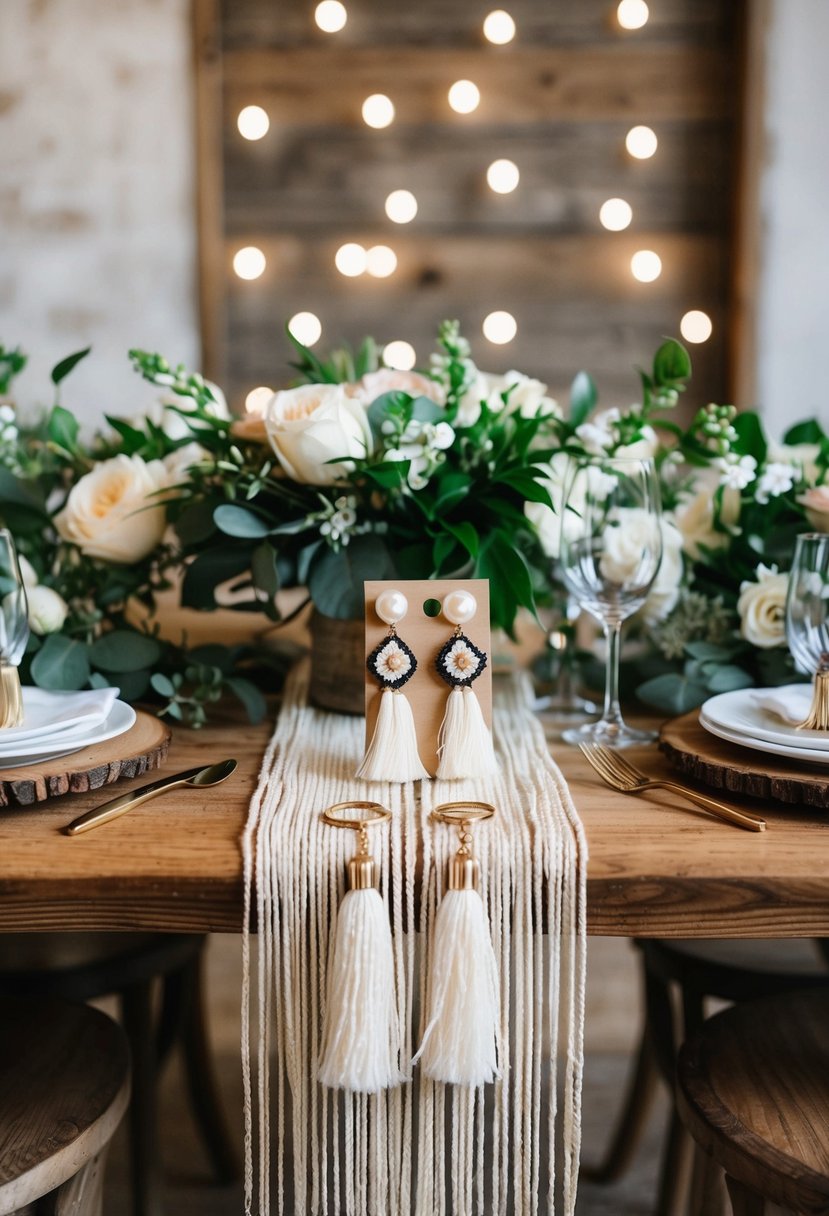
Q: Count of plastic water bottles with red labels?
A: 0